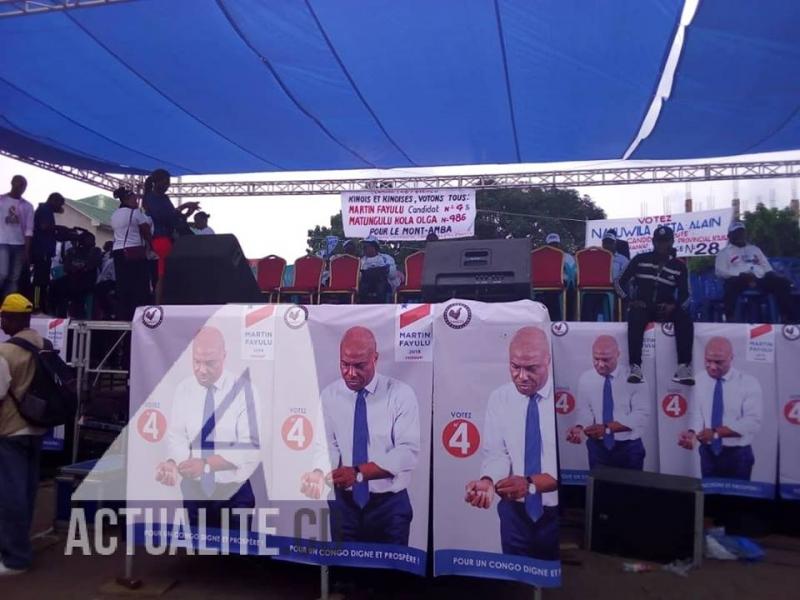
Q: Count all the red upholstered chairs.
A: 6